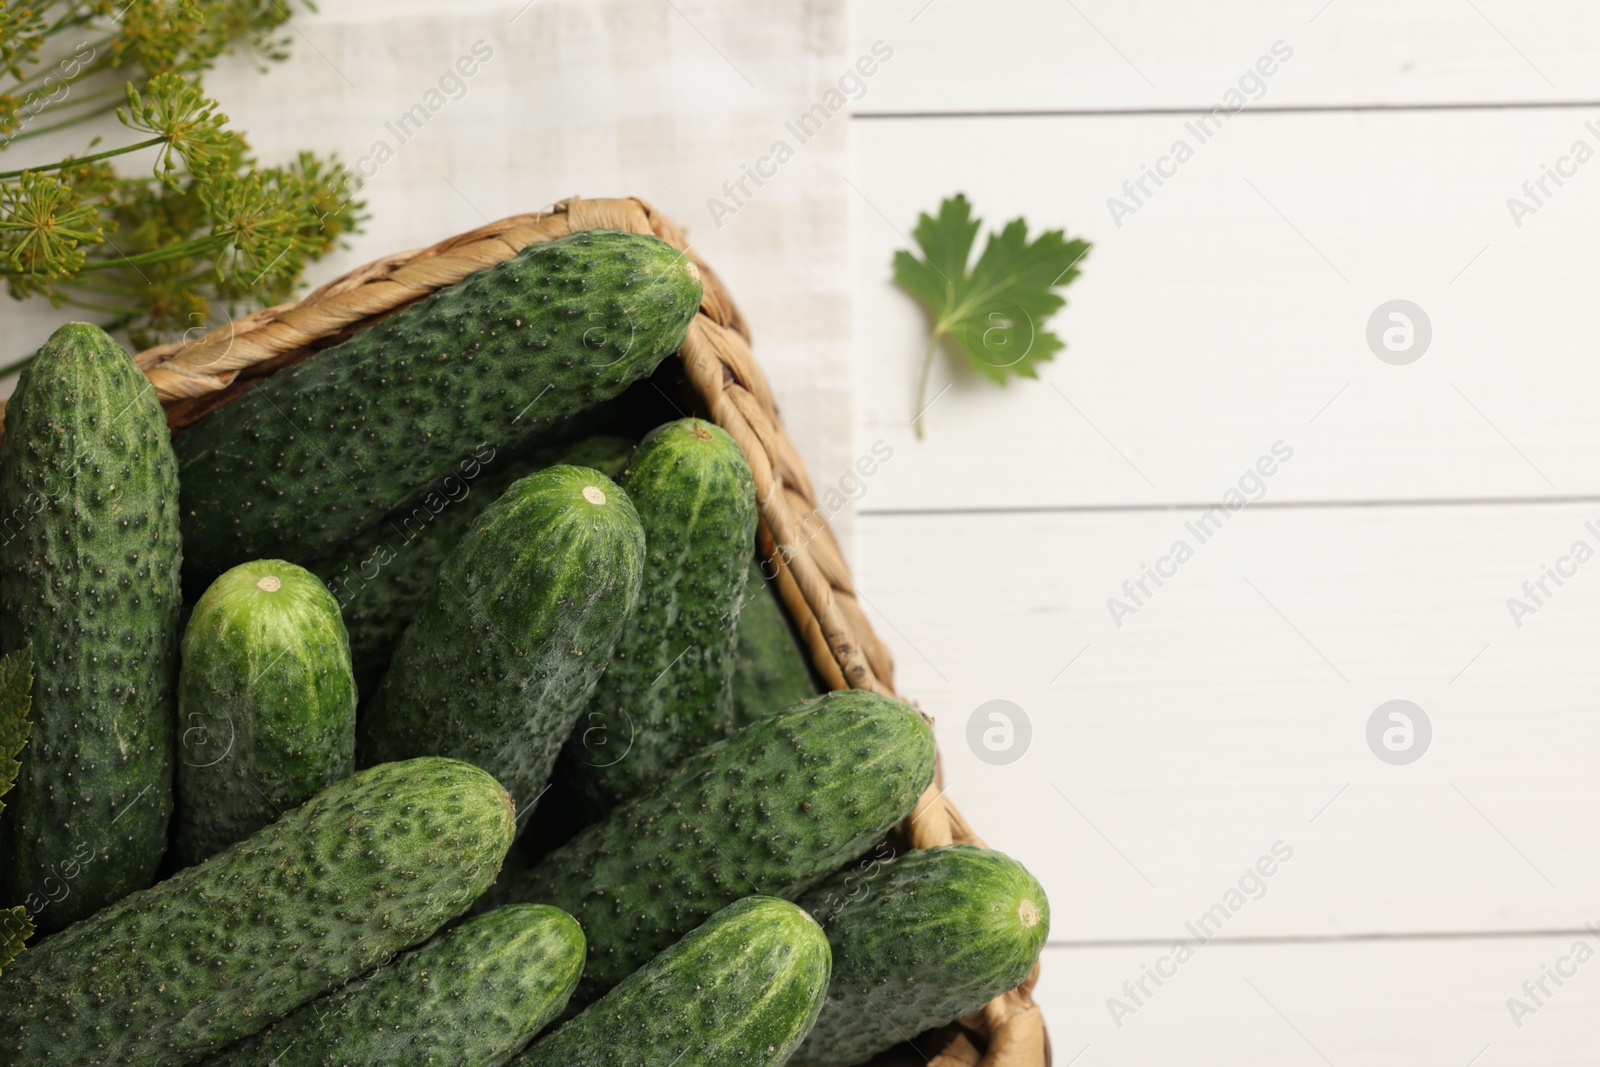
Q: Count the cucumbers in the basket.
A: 12